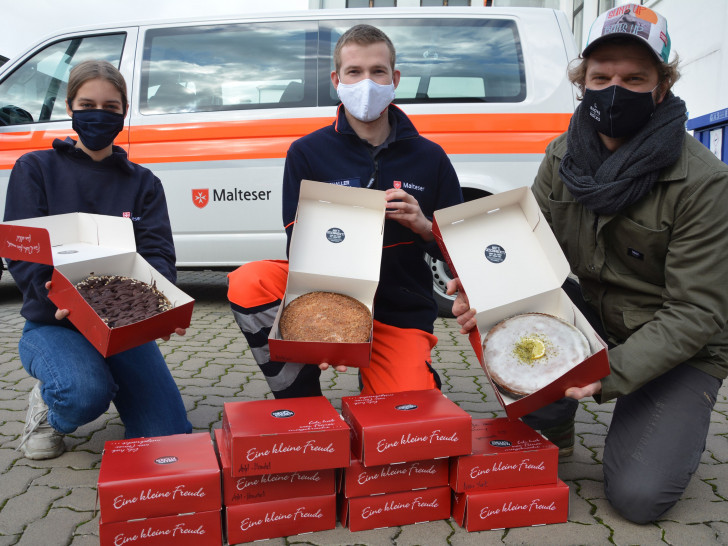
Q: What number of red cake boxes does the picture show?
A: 13